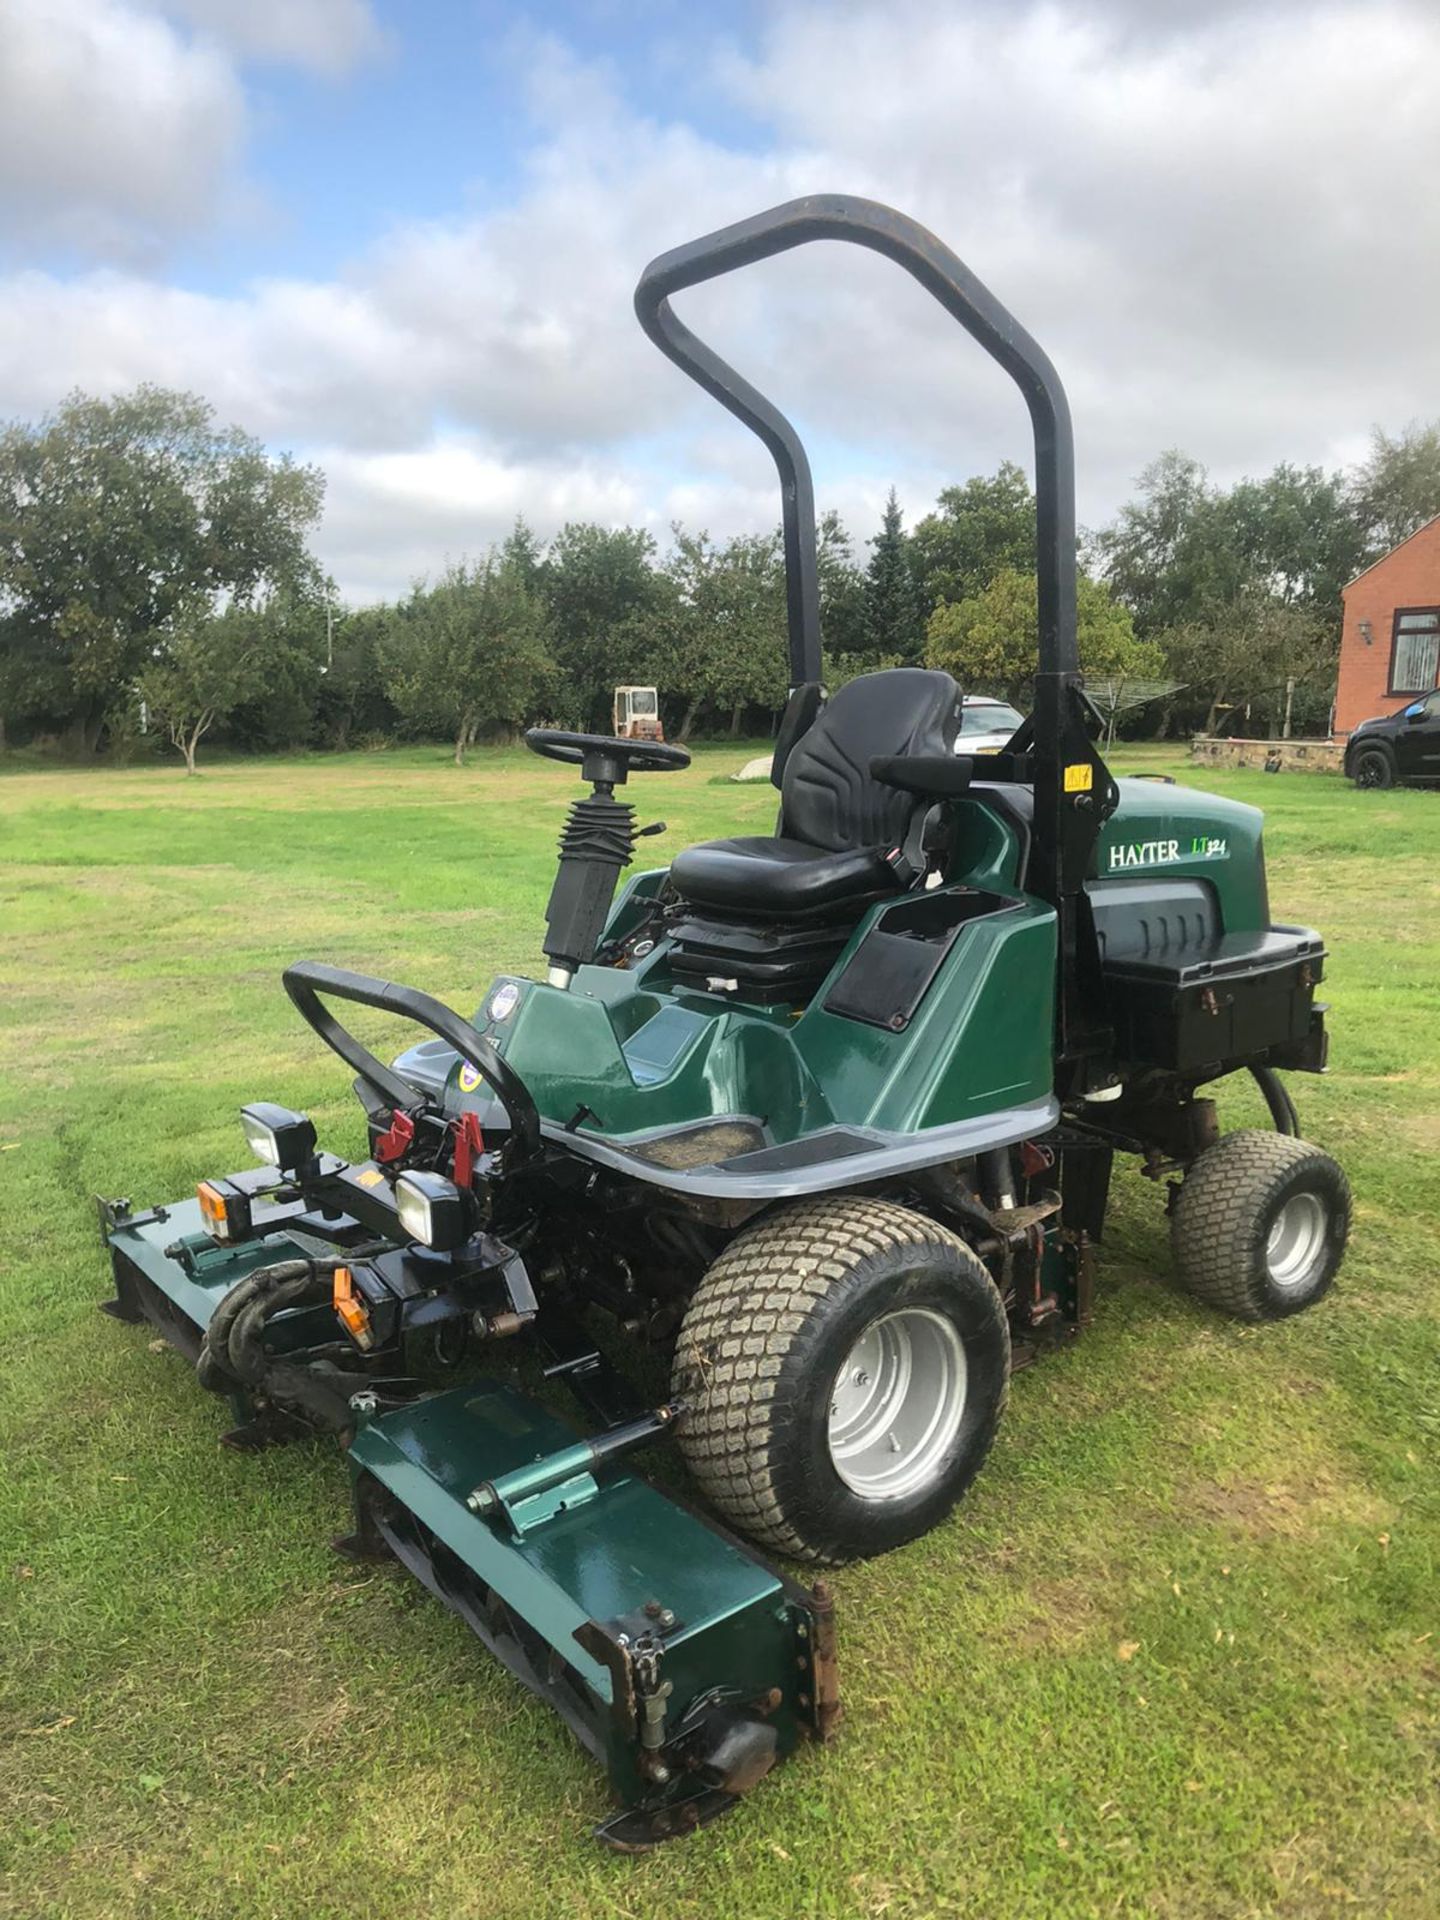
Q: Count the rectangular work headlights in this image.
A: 2